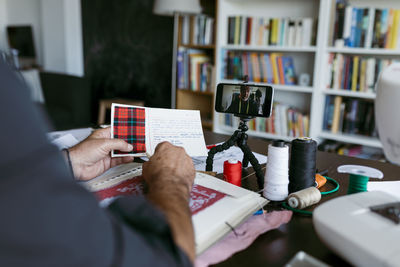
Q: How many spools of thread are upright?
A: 4